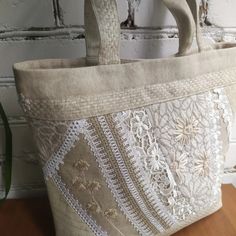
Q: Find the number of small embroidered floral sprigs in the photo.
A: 5